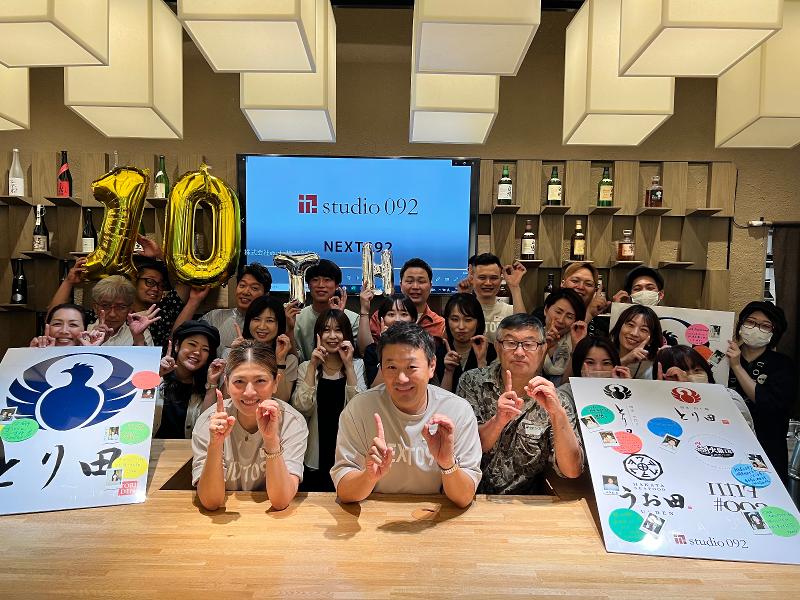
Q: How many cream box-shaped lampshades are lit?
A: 10